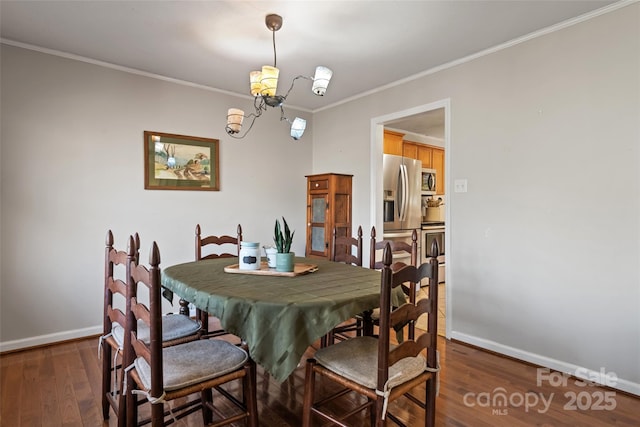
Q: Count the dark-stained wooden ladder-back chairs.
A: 6